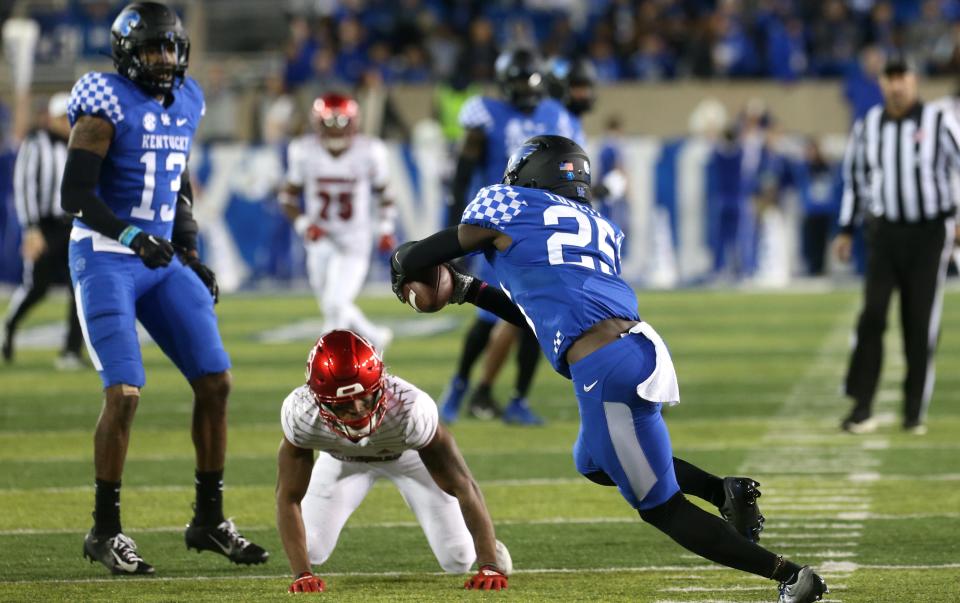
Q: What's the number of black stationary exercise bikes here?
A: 0